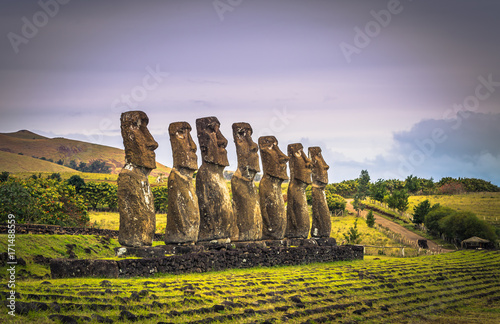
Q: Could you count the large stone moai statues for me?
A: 7